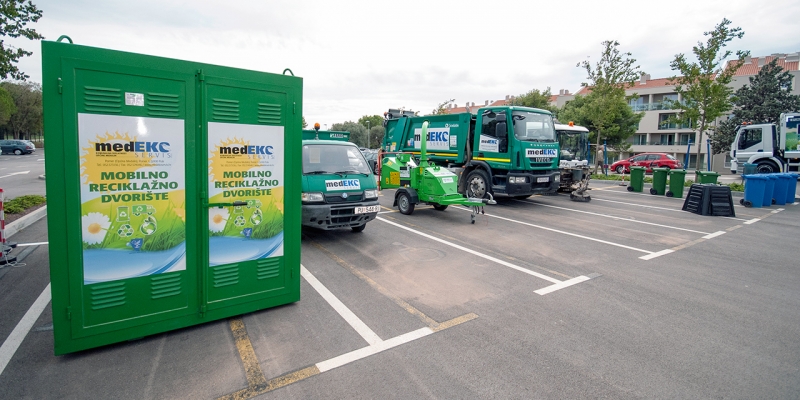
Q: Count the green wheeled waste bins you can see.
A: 4